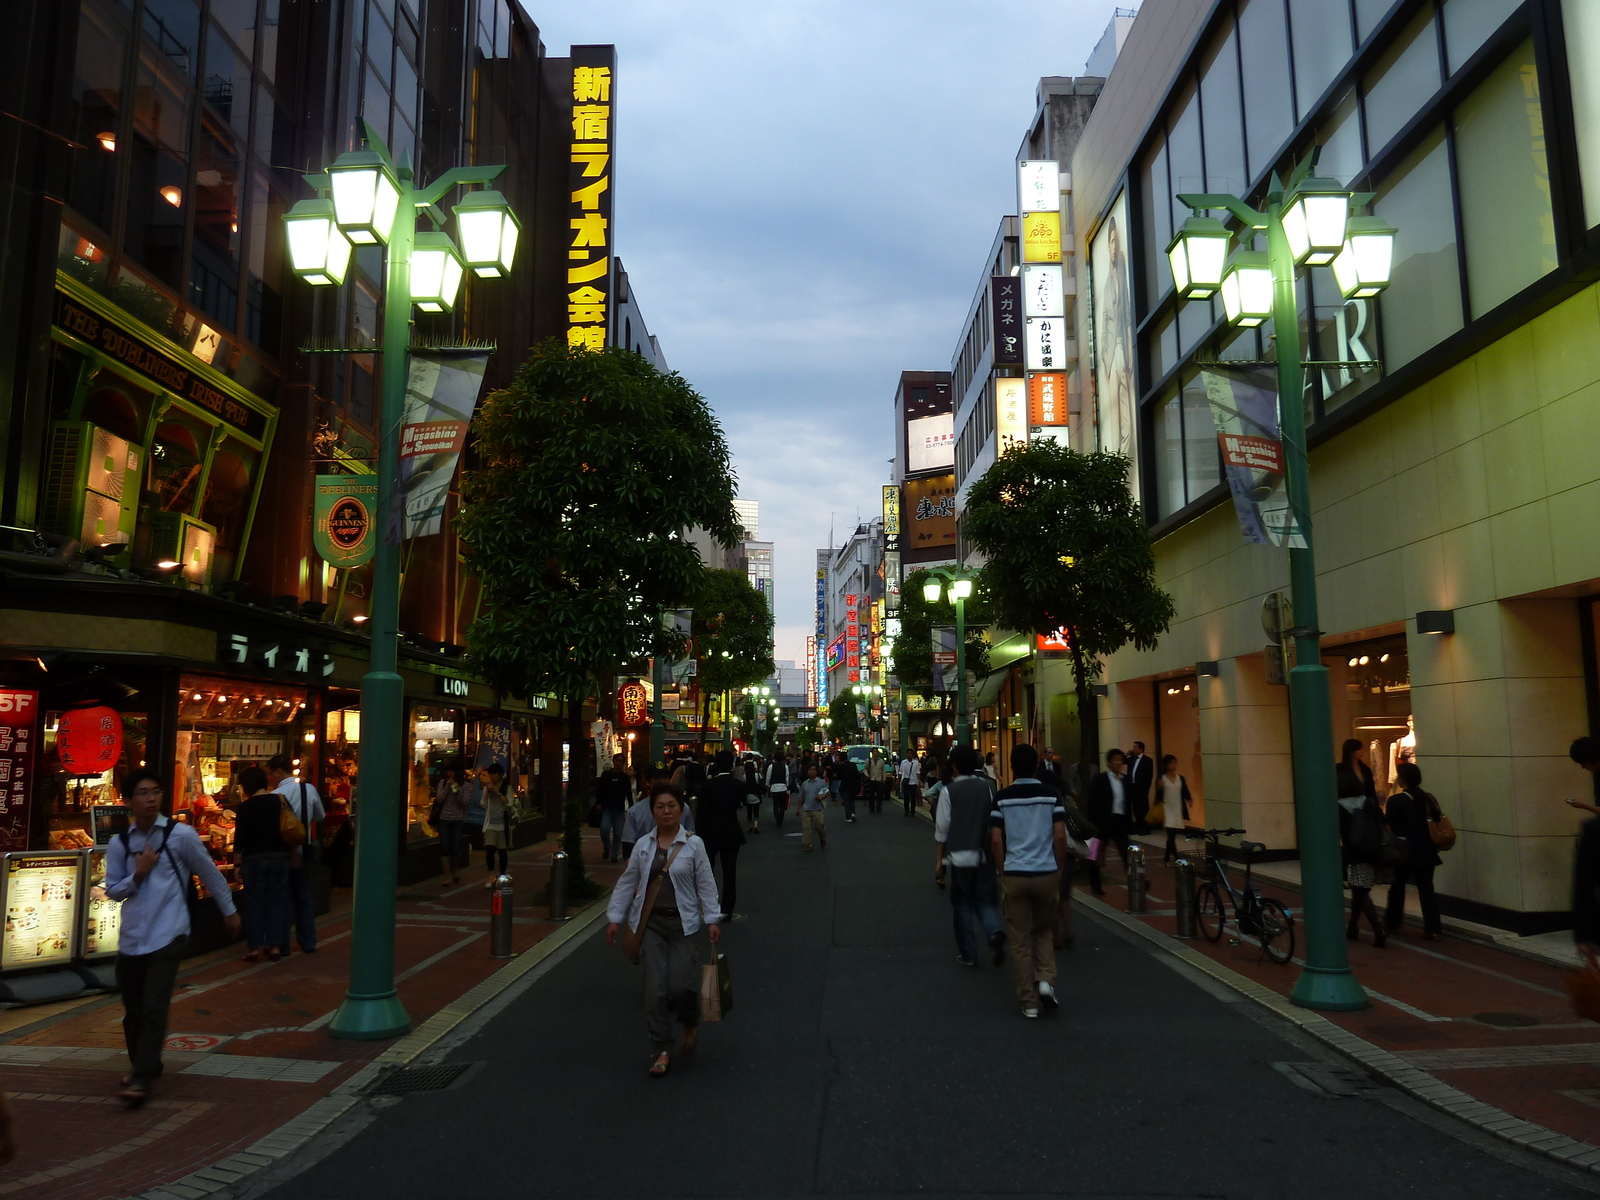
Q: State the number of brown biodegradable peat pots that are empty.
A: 0